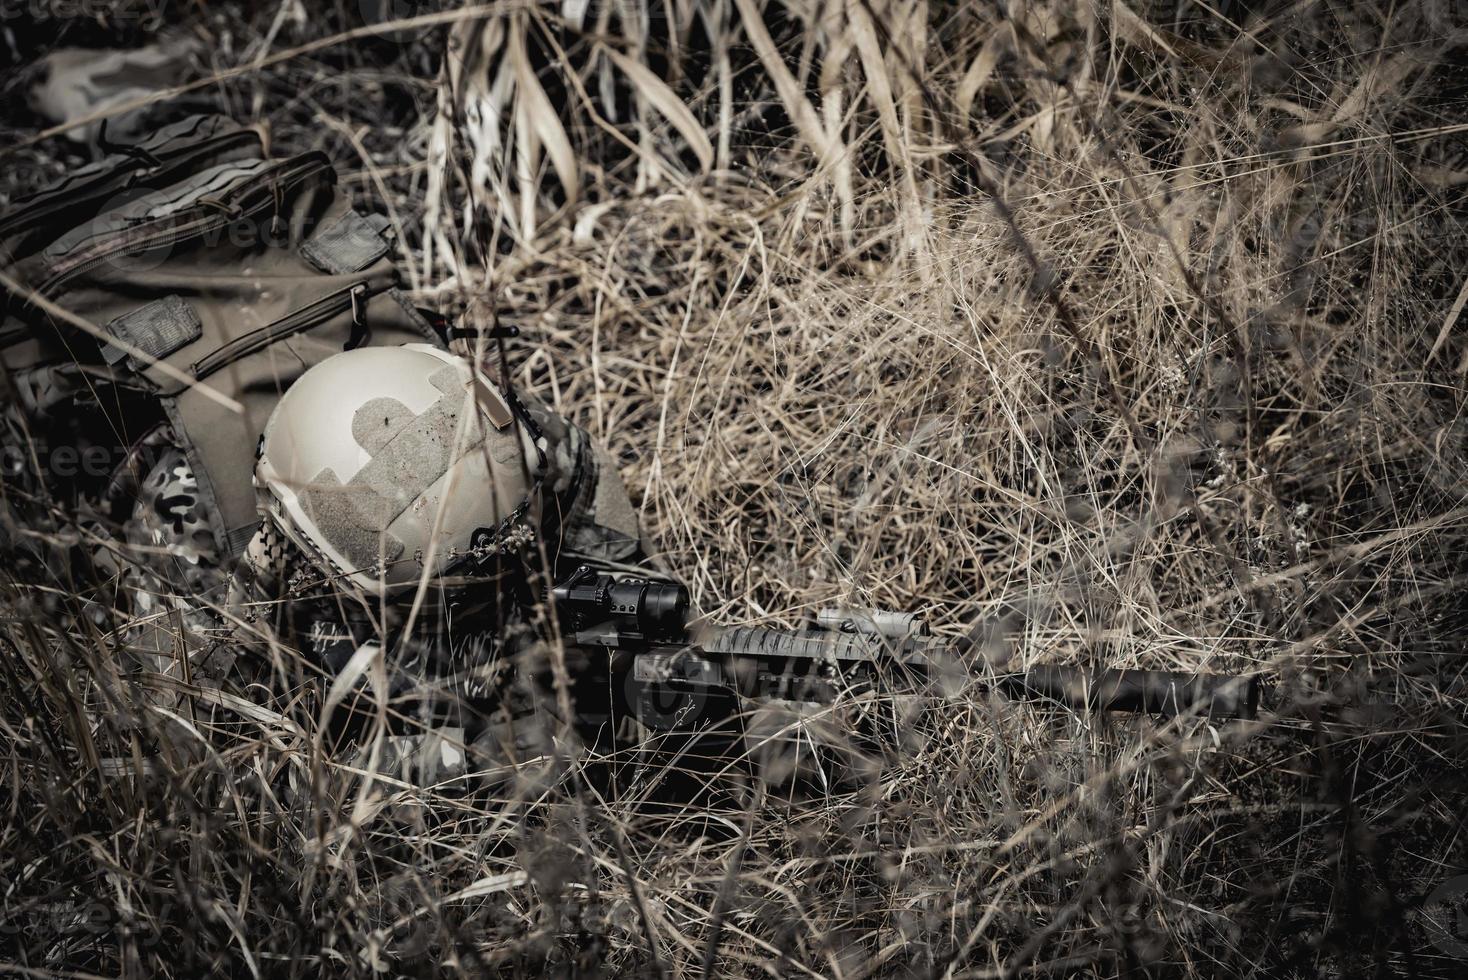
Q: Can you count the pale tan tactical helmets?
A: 1